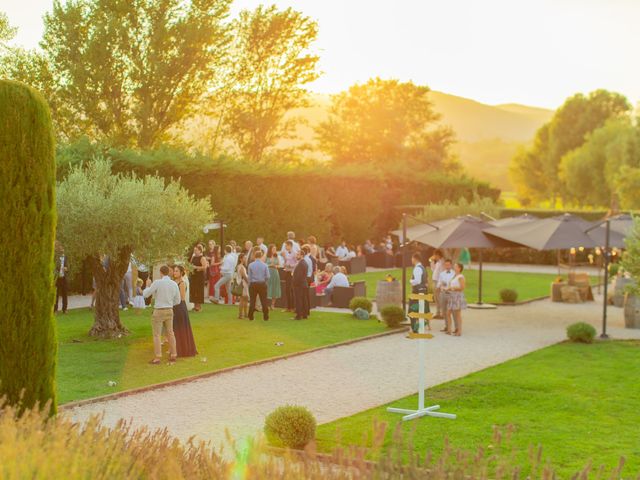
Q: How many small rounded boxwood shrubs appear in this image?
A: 5